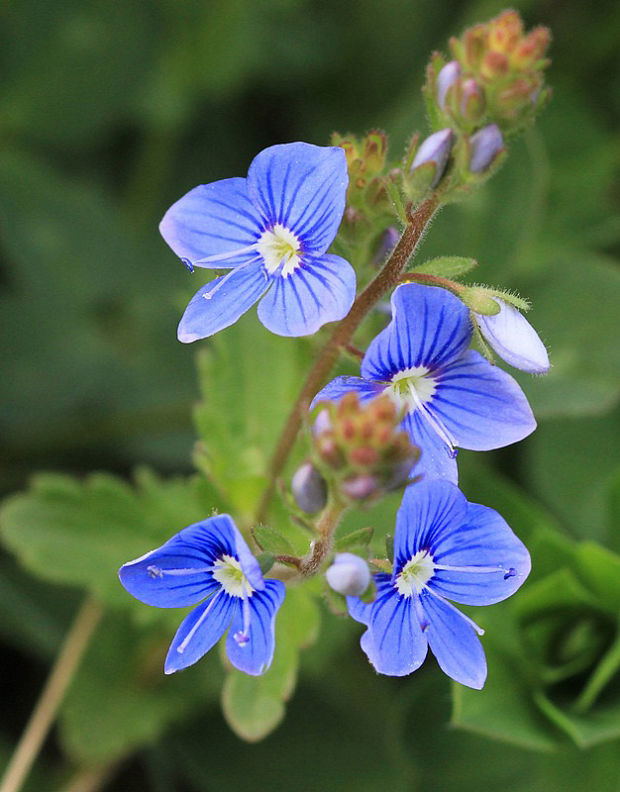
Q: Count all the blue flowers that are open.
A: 4